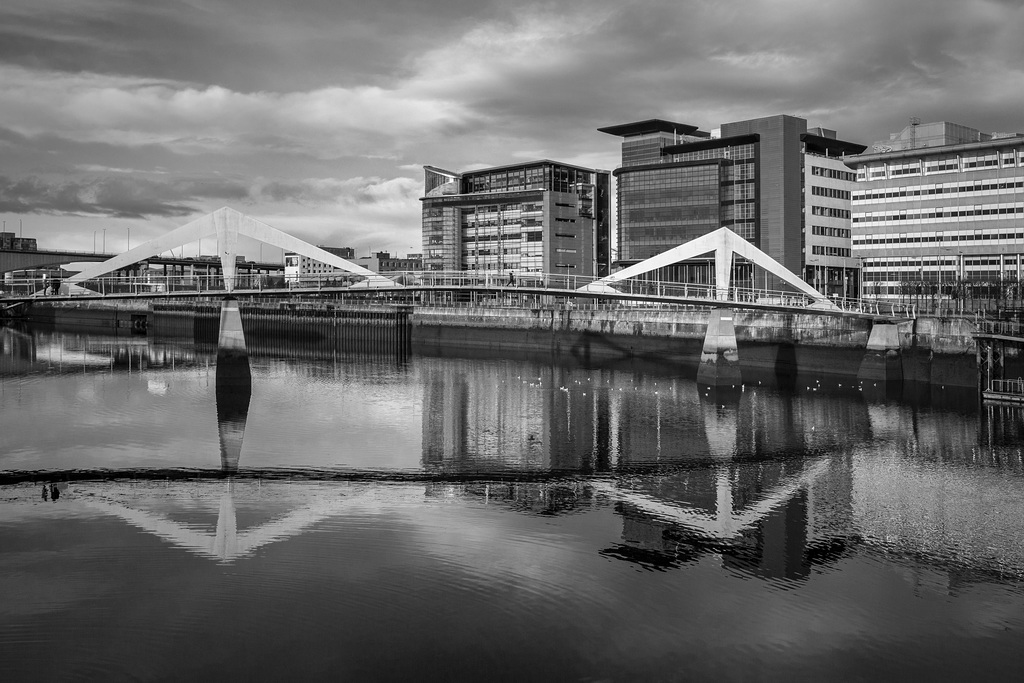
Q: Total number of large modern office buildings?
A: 3